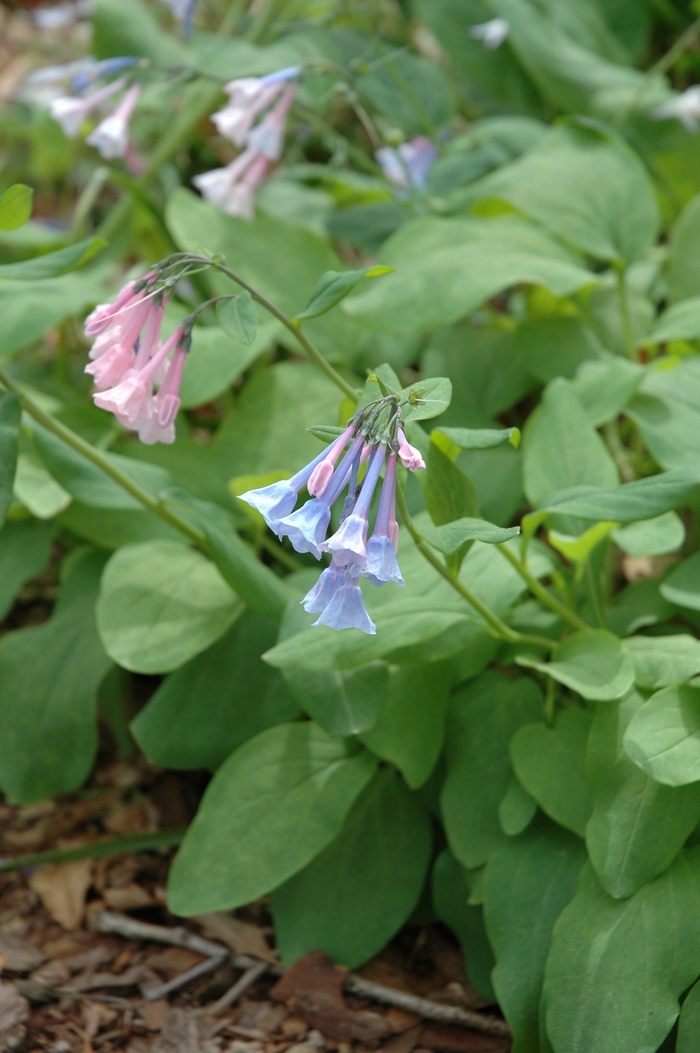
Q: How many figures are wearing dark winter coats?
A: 0